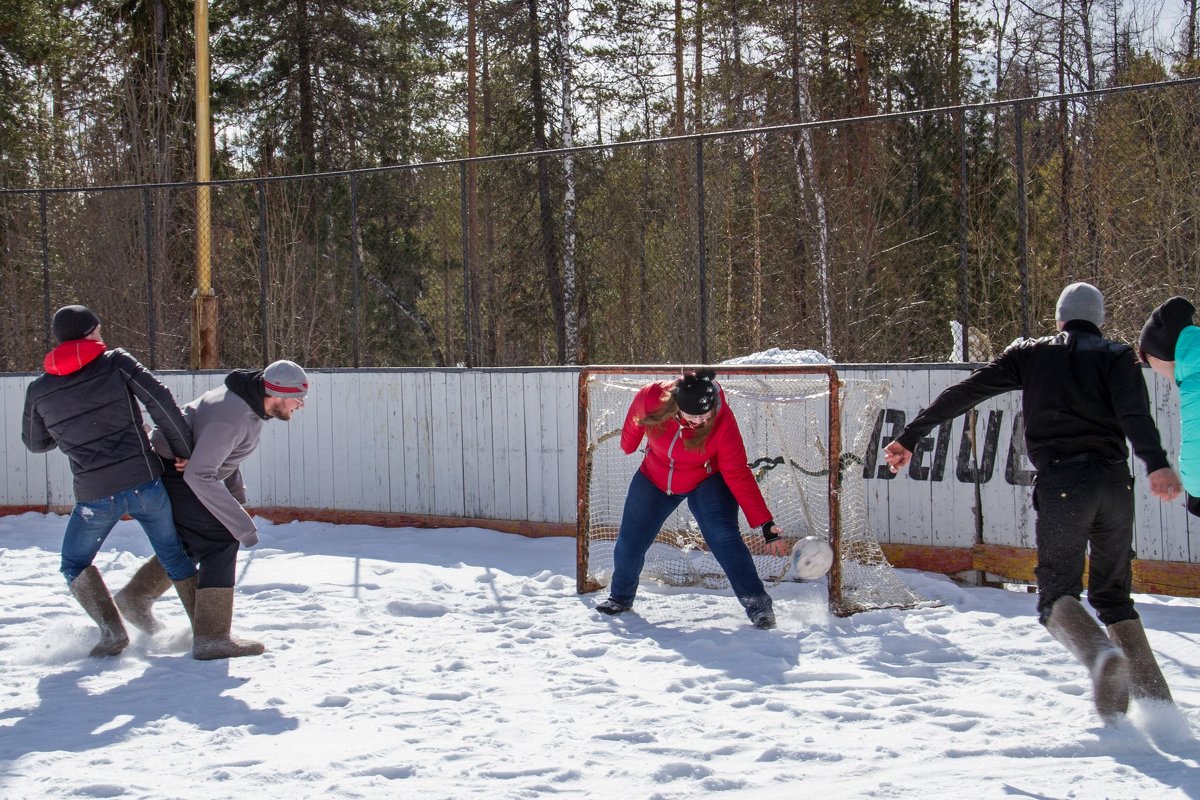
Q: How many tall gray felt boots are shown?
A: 6